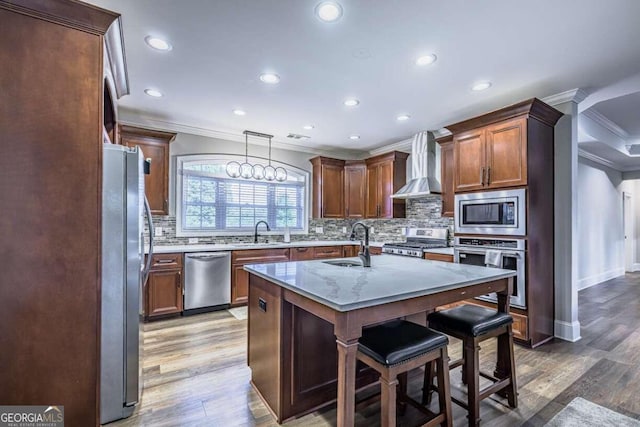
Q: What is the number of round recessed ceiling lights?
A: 11